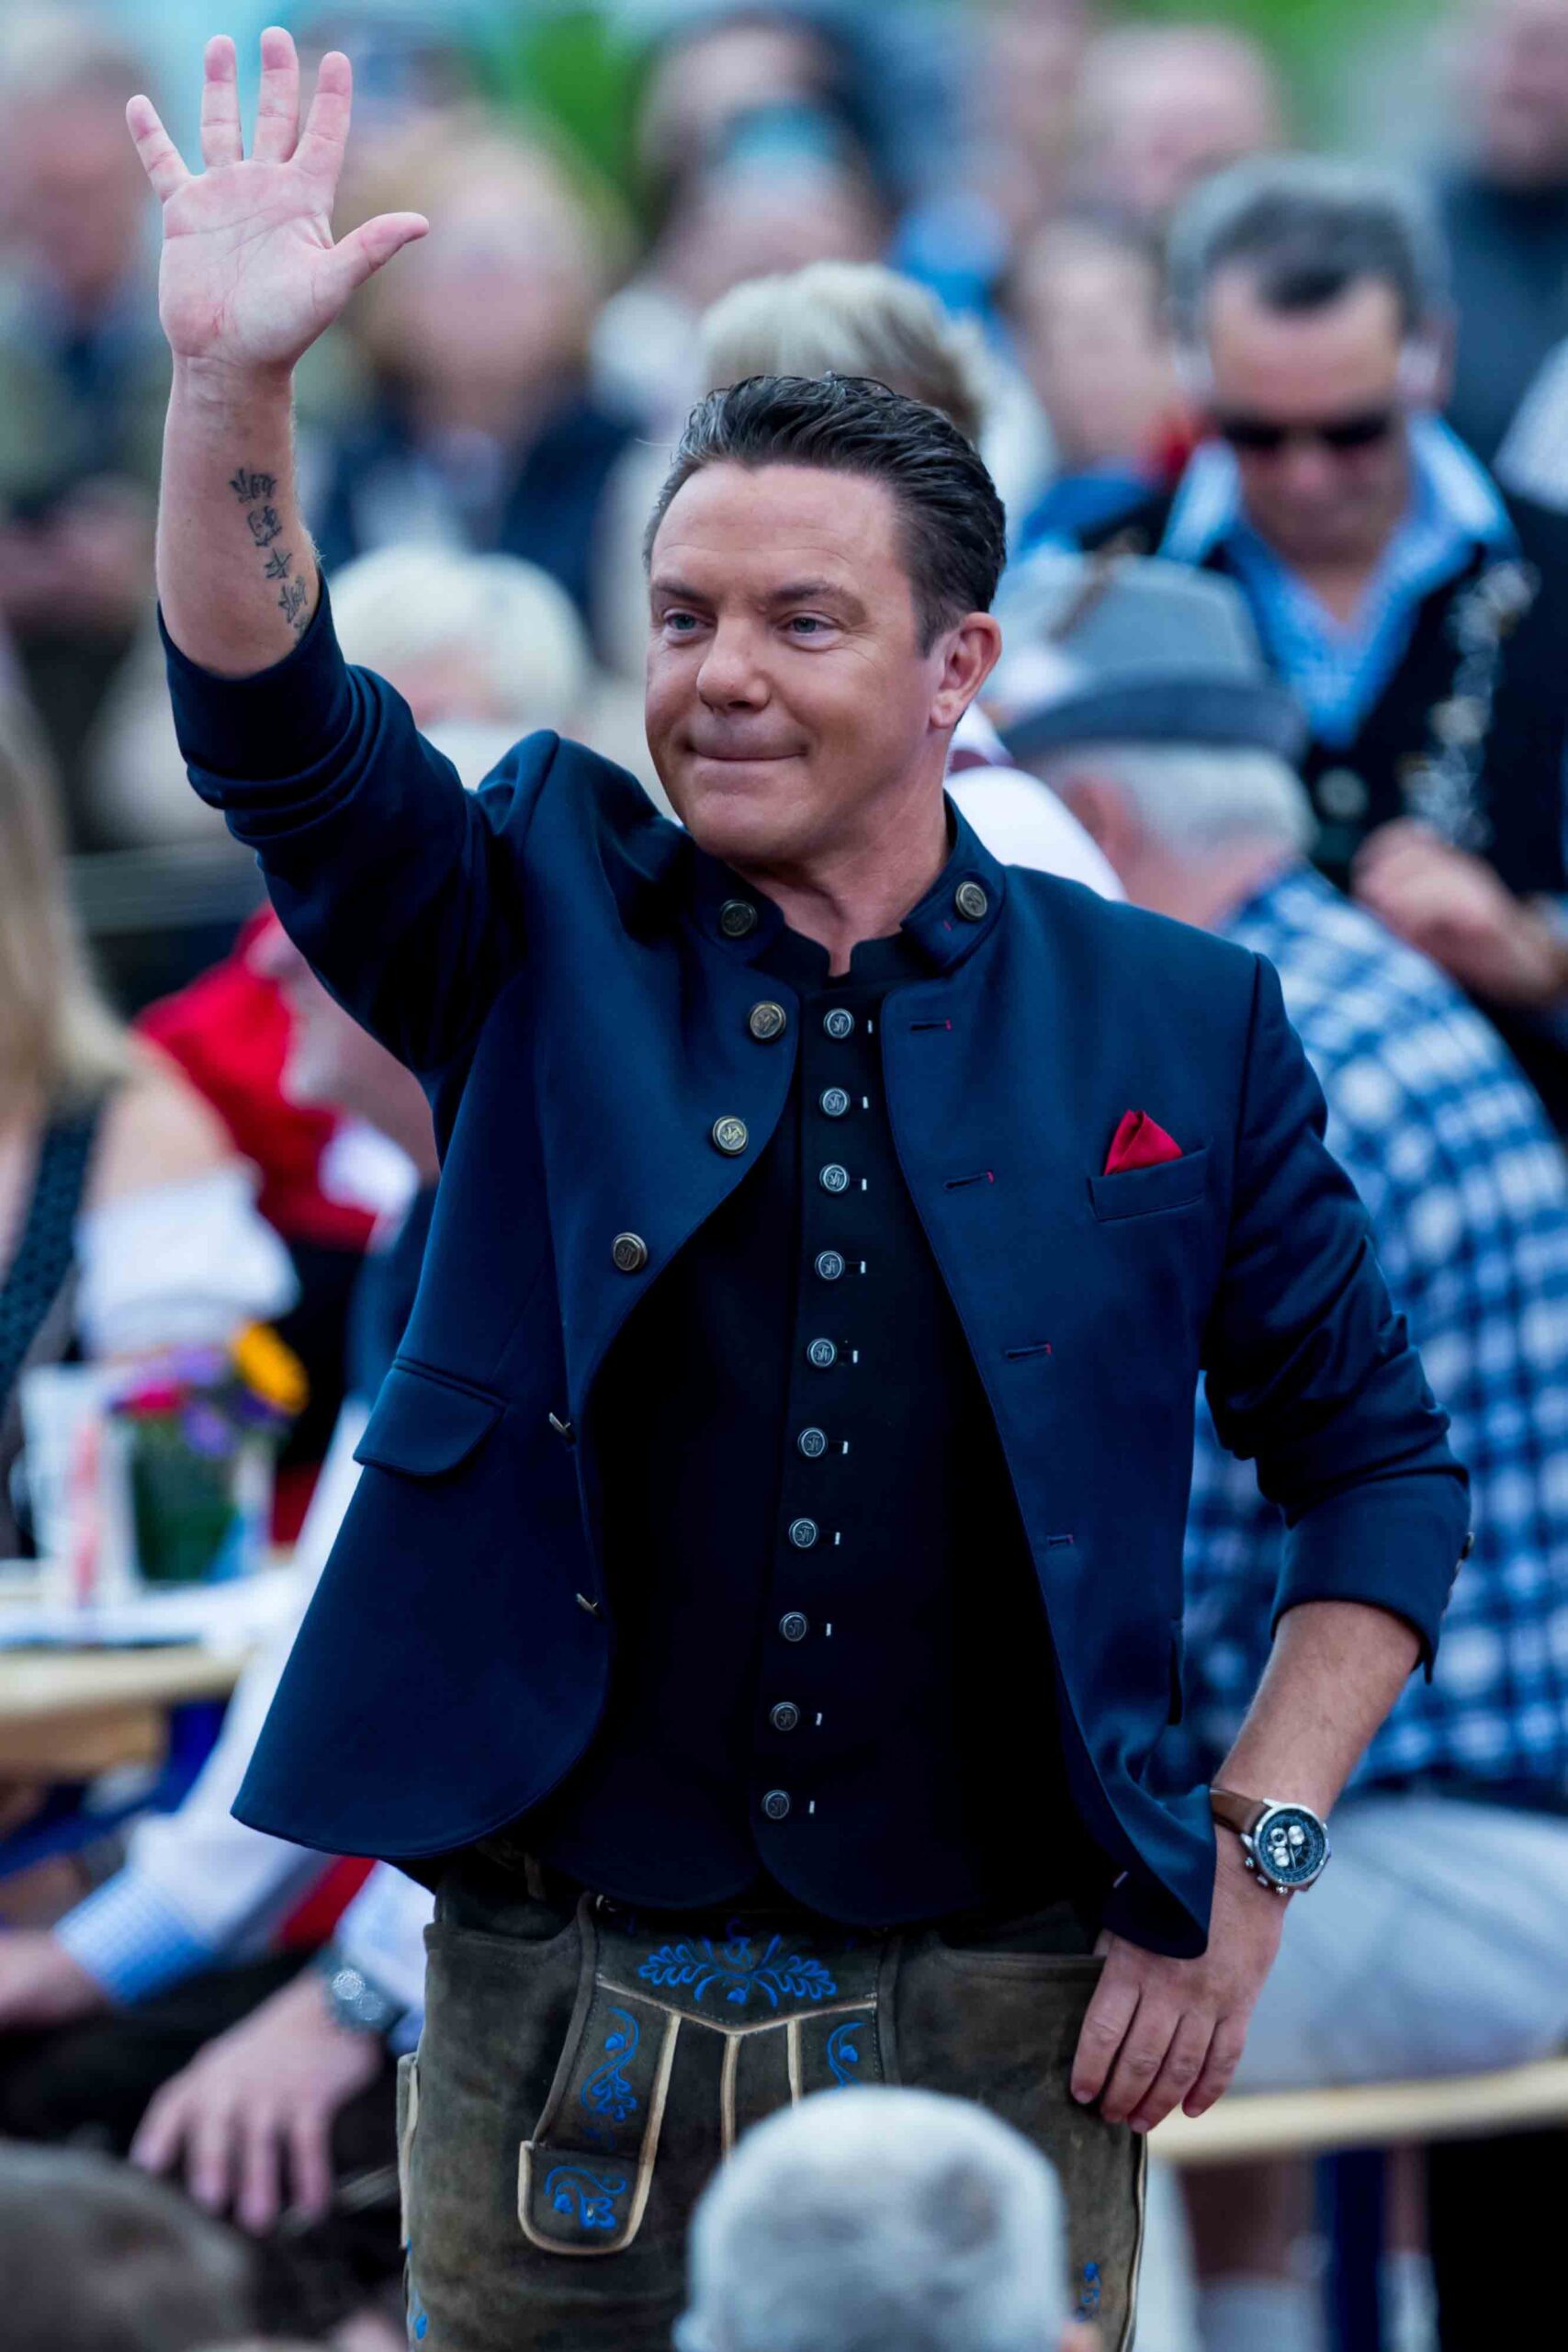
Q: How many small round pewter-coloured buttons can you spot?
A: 10